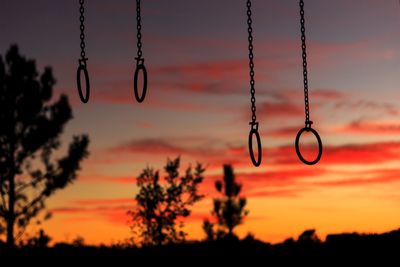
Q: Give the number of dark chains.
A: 4